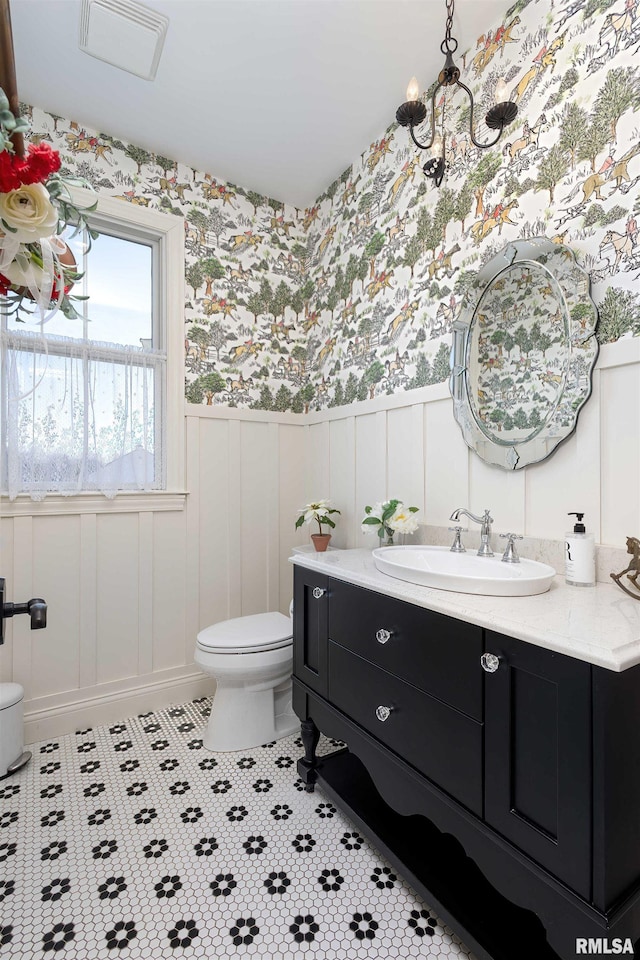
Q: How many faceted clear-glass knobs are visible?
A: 4